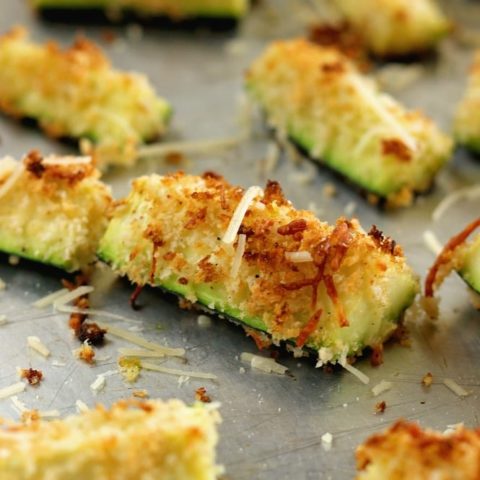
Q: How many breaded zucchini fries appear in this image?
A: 10